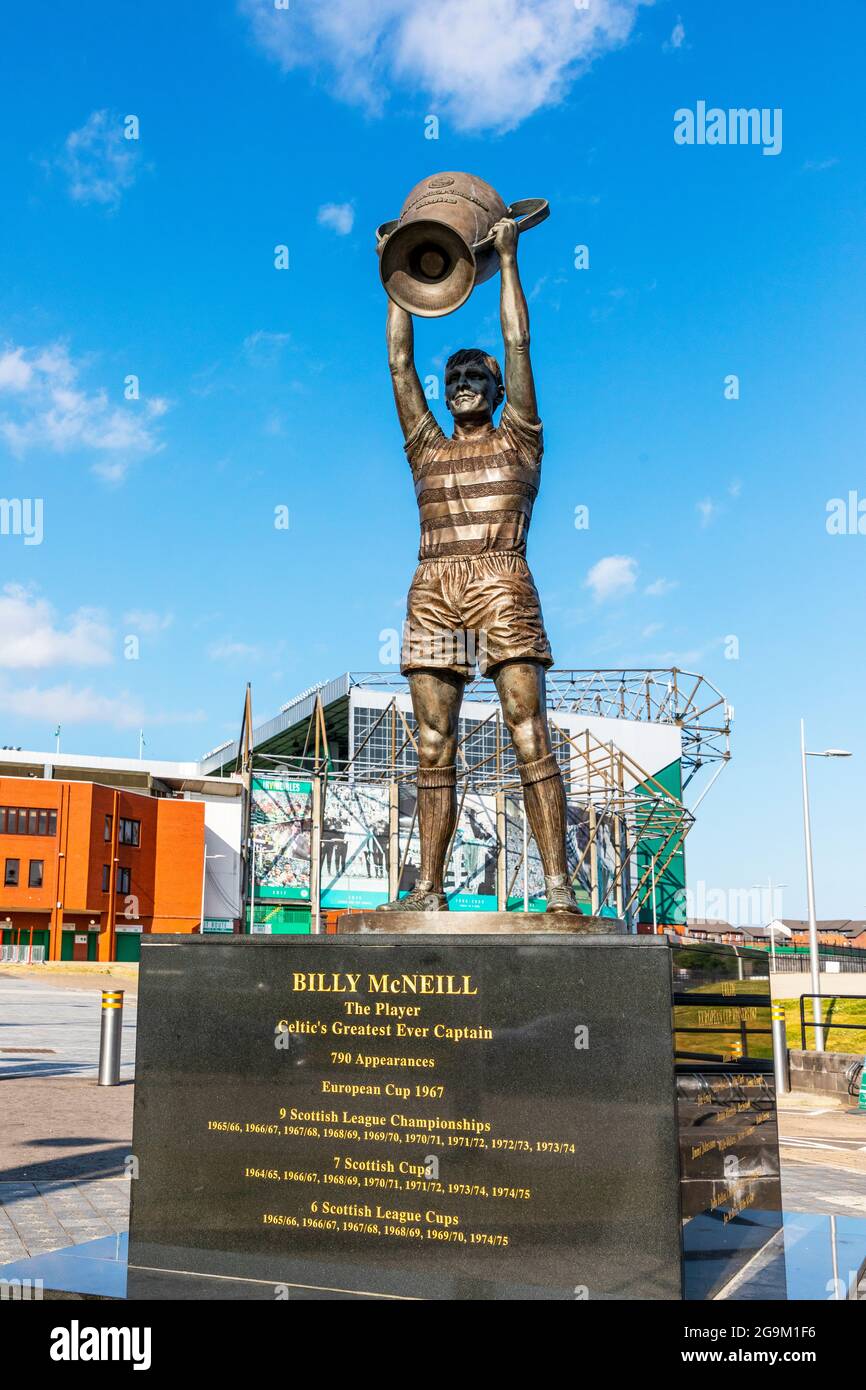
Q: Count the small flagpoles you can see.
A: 2